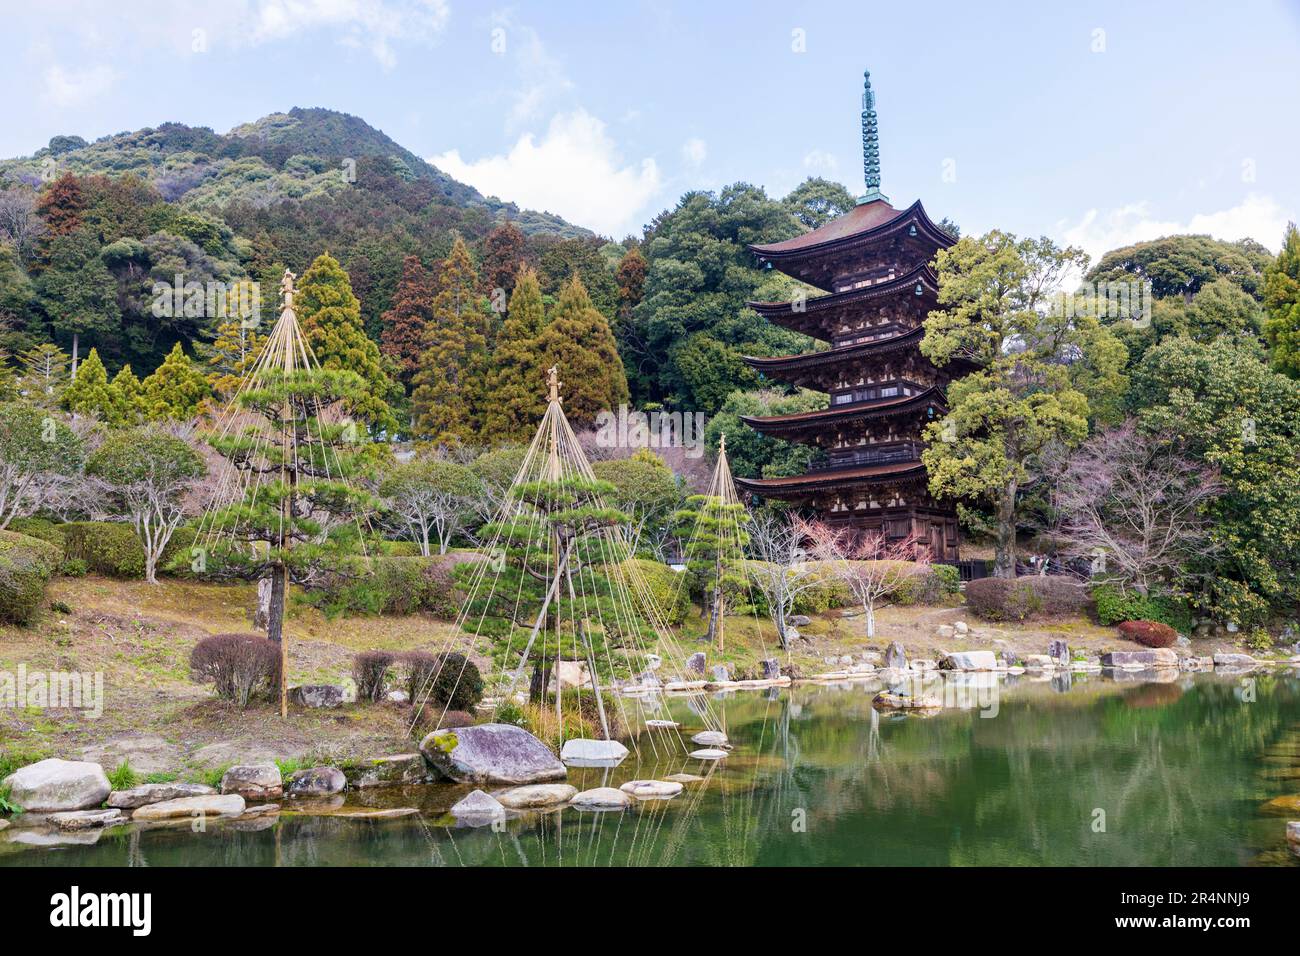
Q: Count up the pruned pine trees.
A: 3